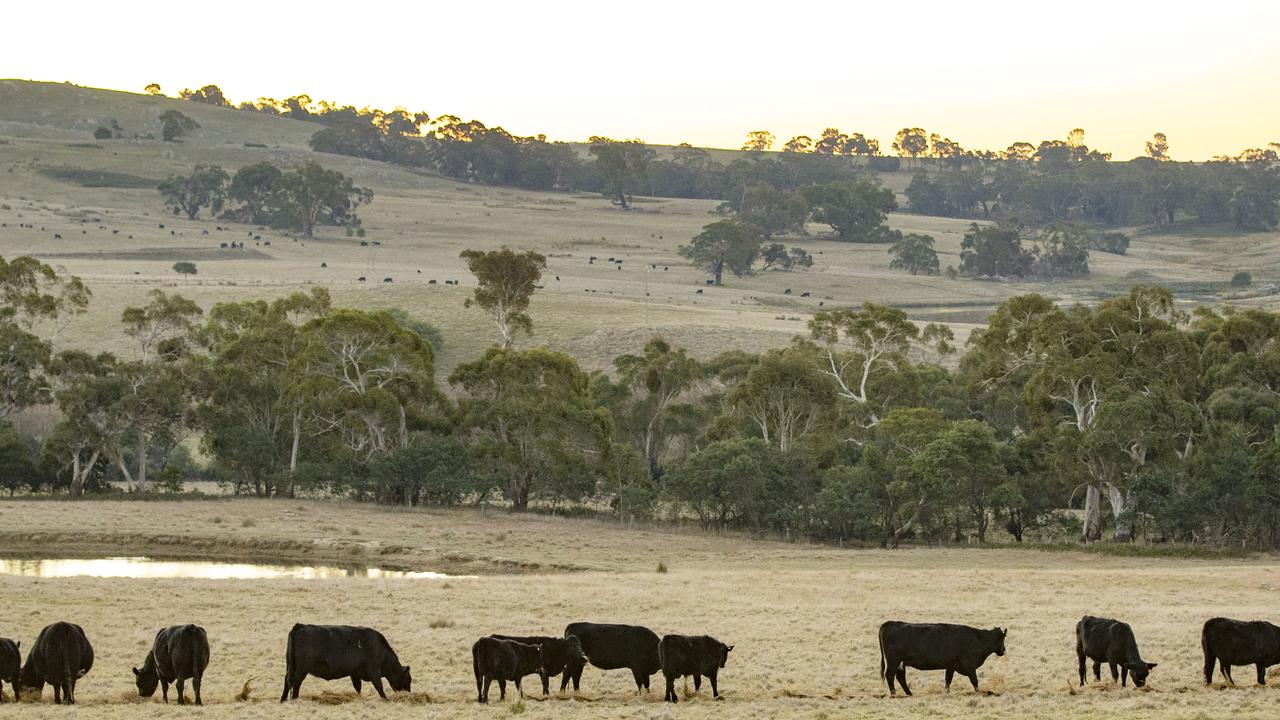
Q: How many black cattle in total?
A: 11